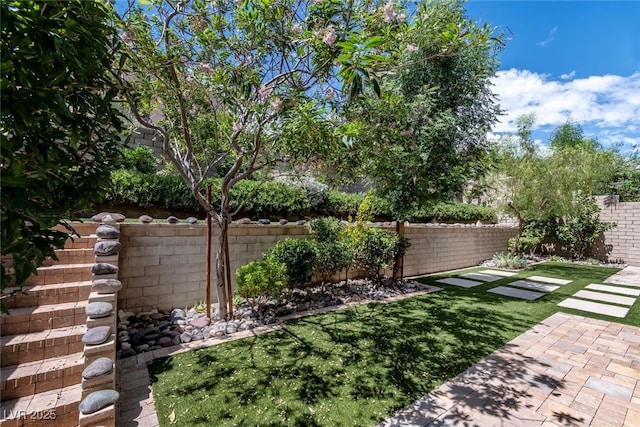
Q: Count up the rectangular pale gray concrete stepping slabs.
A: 9